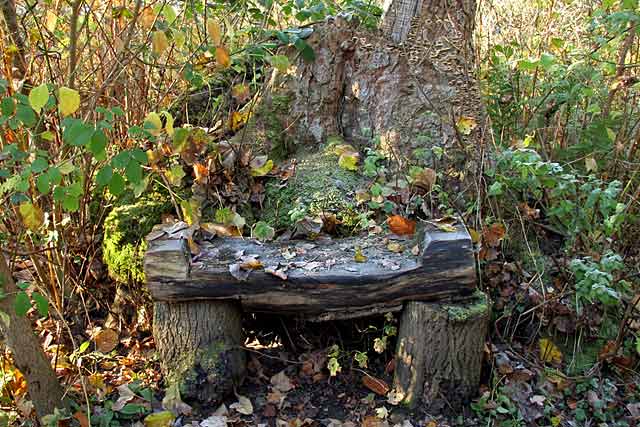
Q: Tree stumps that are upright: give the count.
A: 2